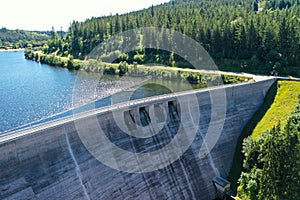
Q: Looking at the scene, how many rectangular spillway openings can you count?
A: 4